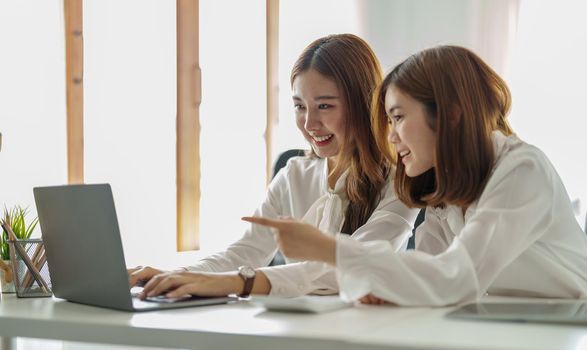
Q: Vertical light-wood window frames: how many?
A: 3